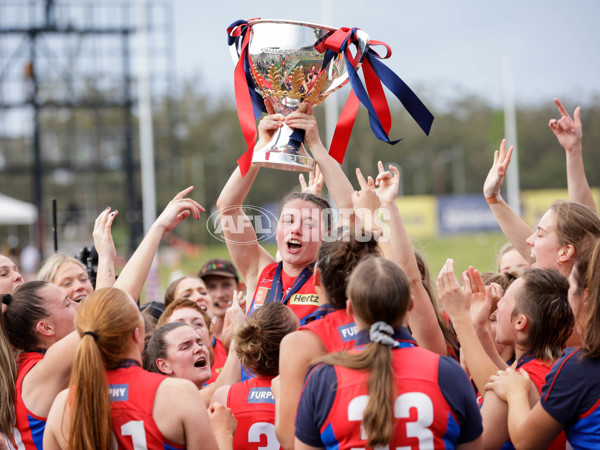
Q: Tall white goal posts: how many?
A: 3